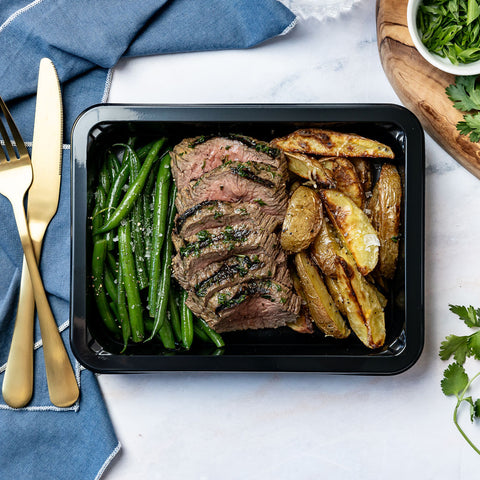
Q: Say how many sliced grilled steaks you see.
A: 6